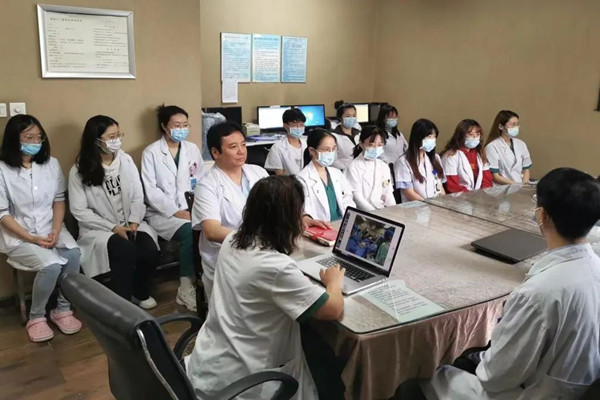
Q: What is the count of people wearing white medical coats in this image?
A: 14